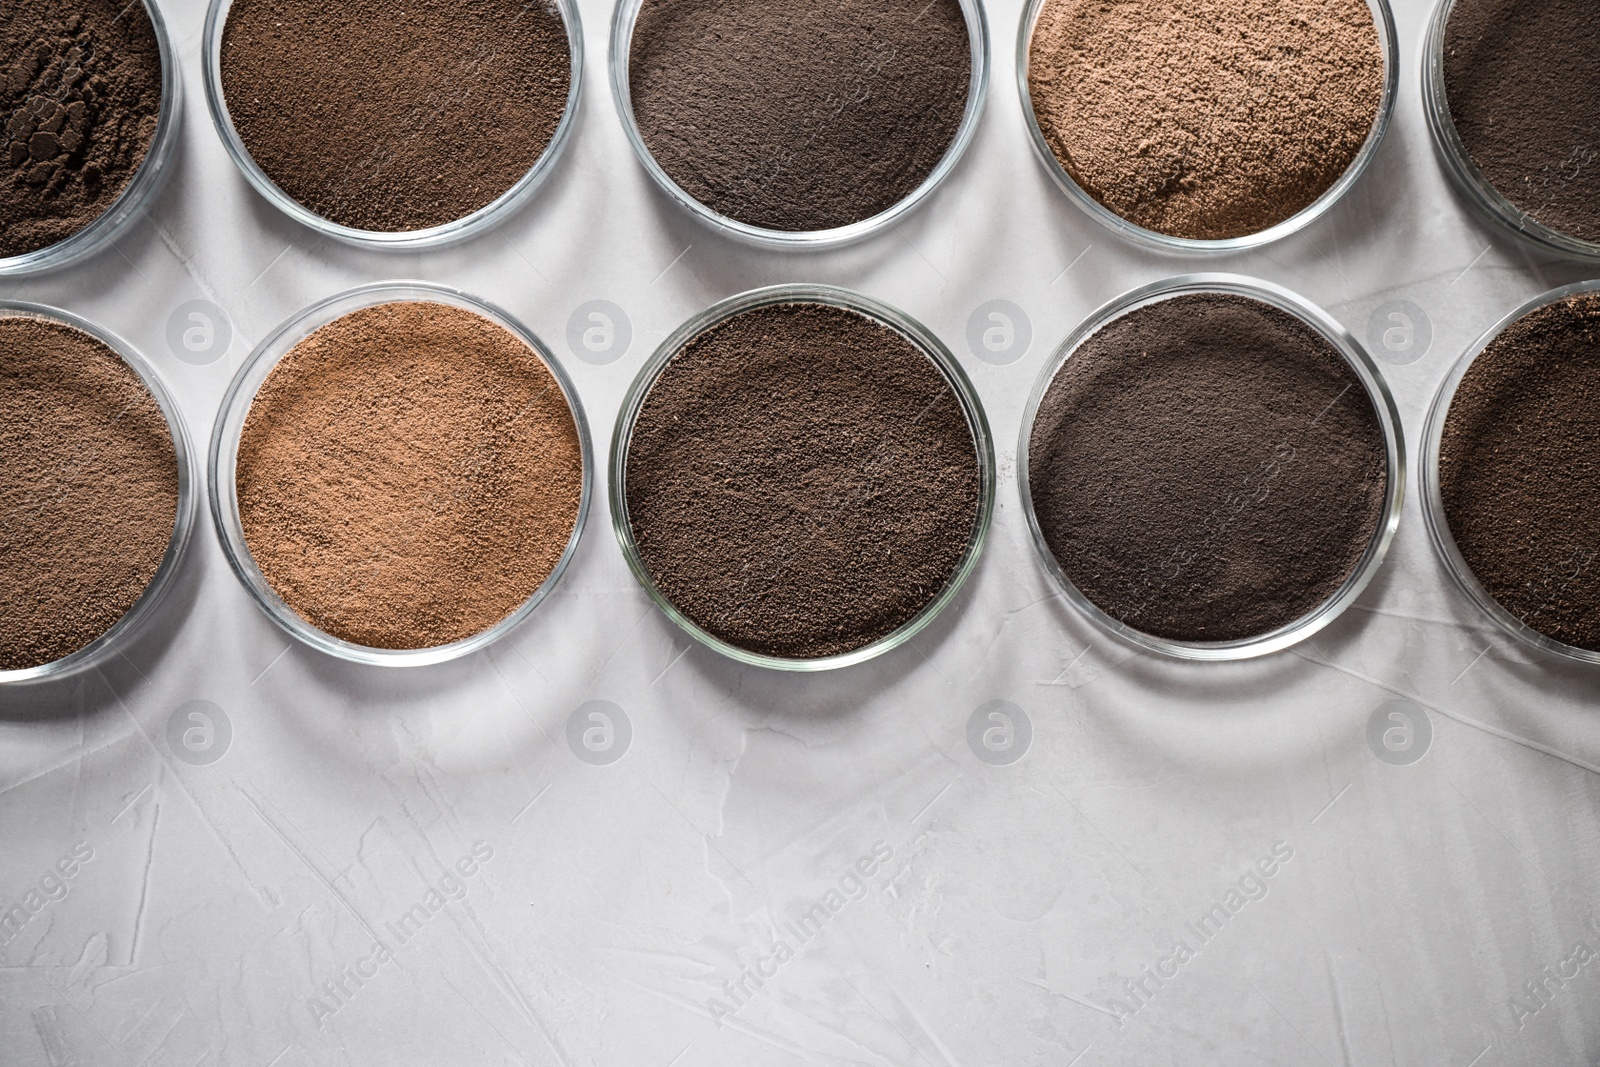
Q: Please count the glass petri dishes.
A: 10